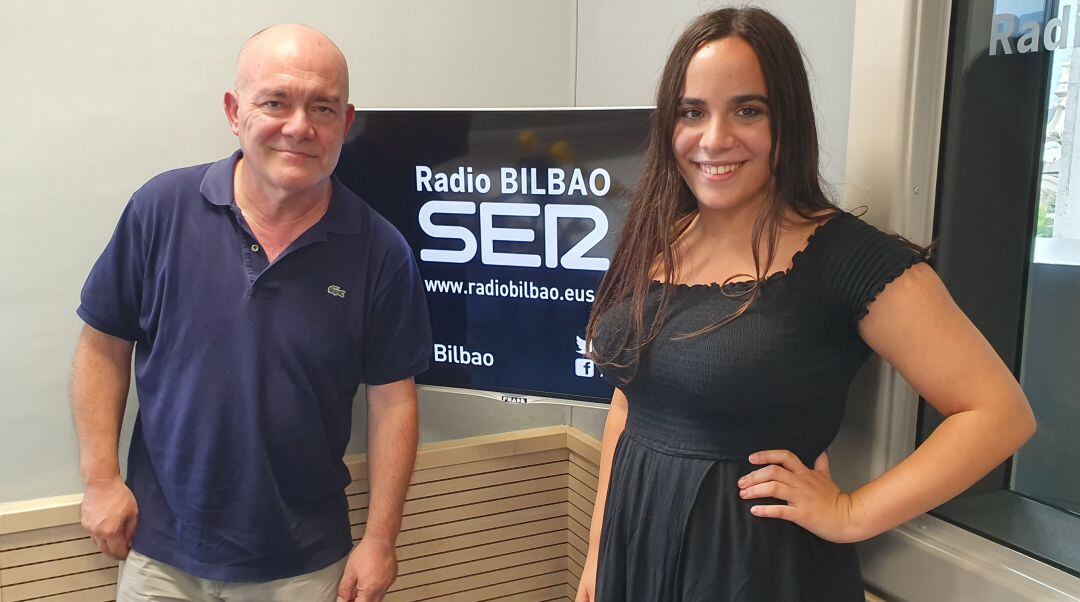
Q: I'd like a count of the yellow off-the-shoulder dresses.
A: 0